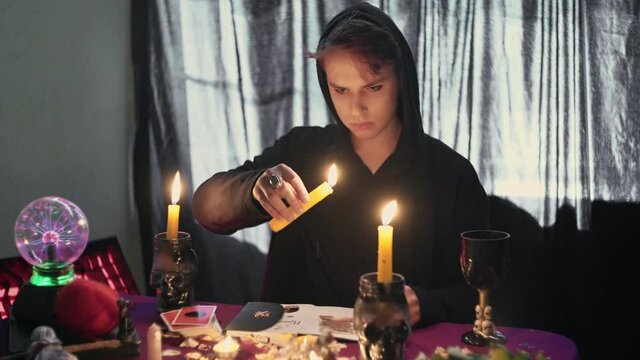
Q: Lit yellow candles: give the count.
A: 3